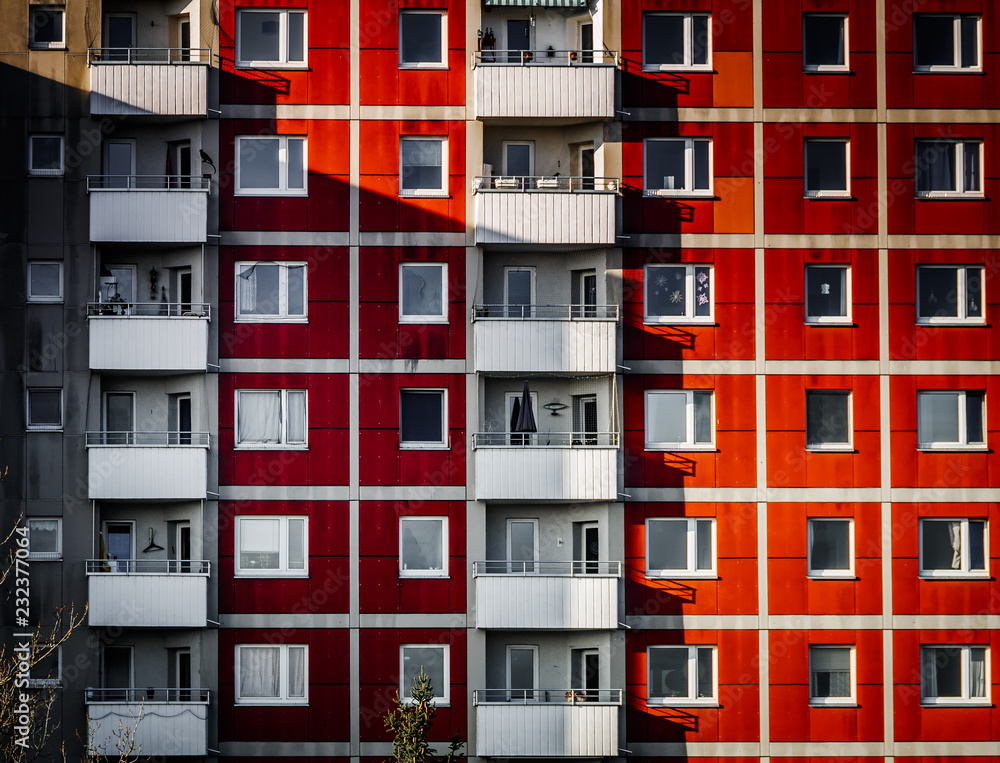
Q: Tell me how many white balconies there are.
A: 12